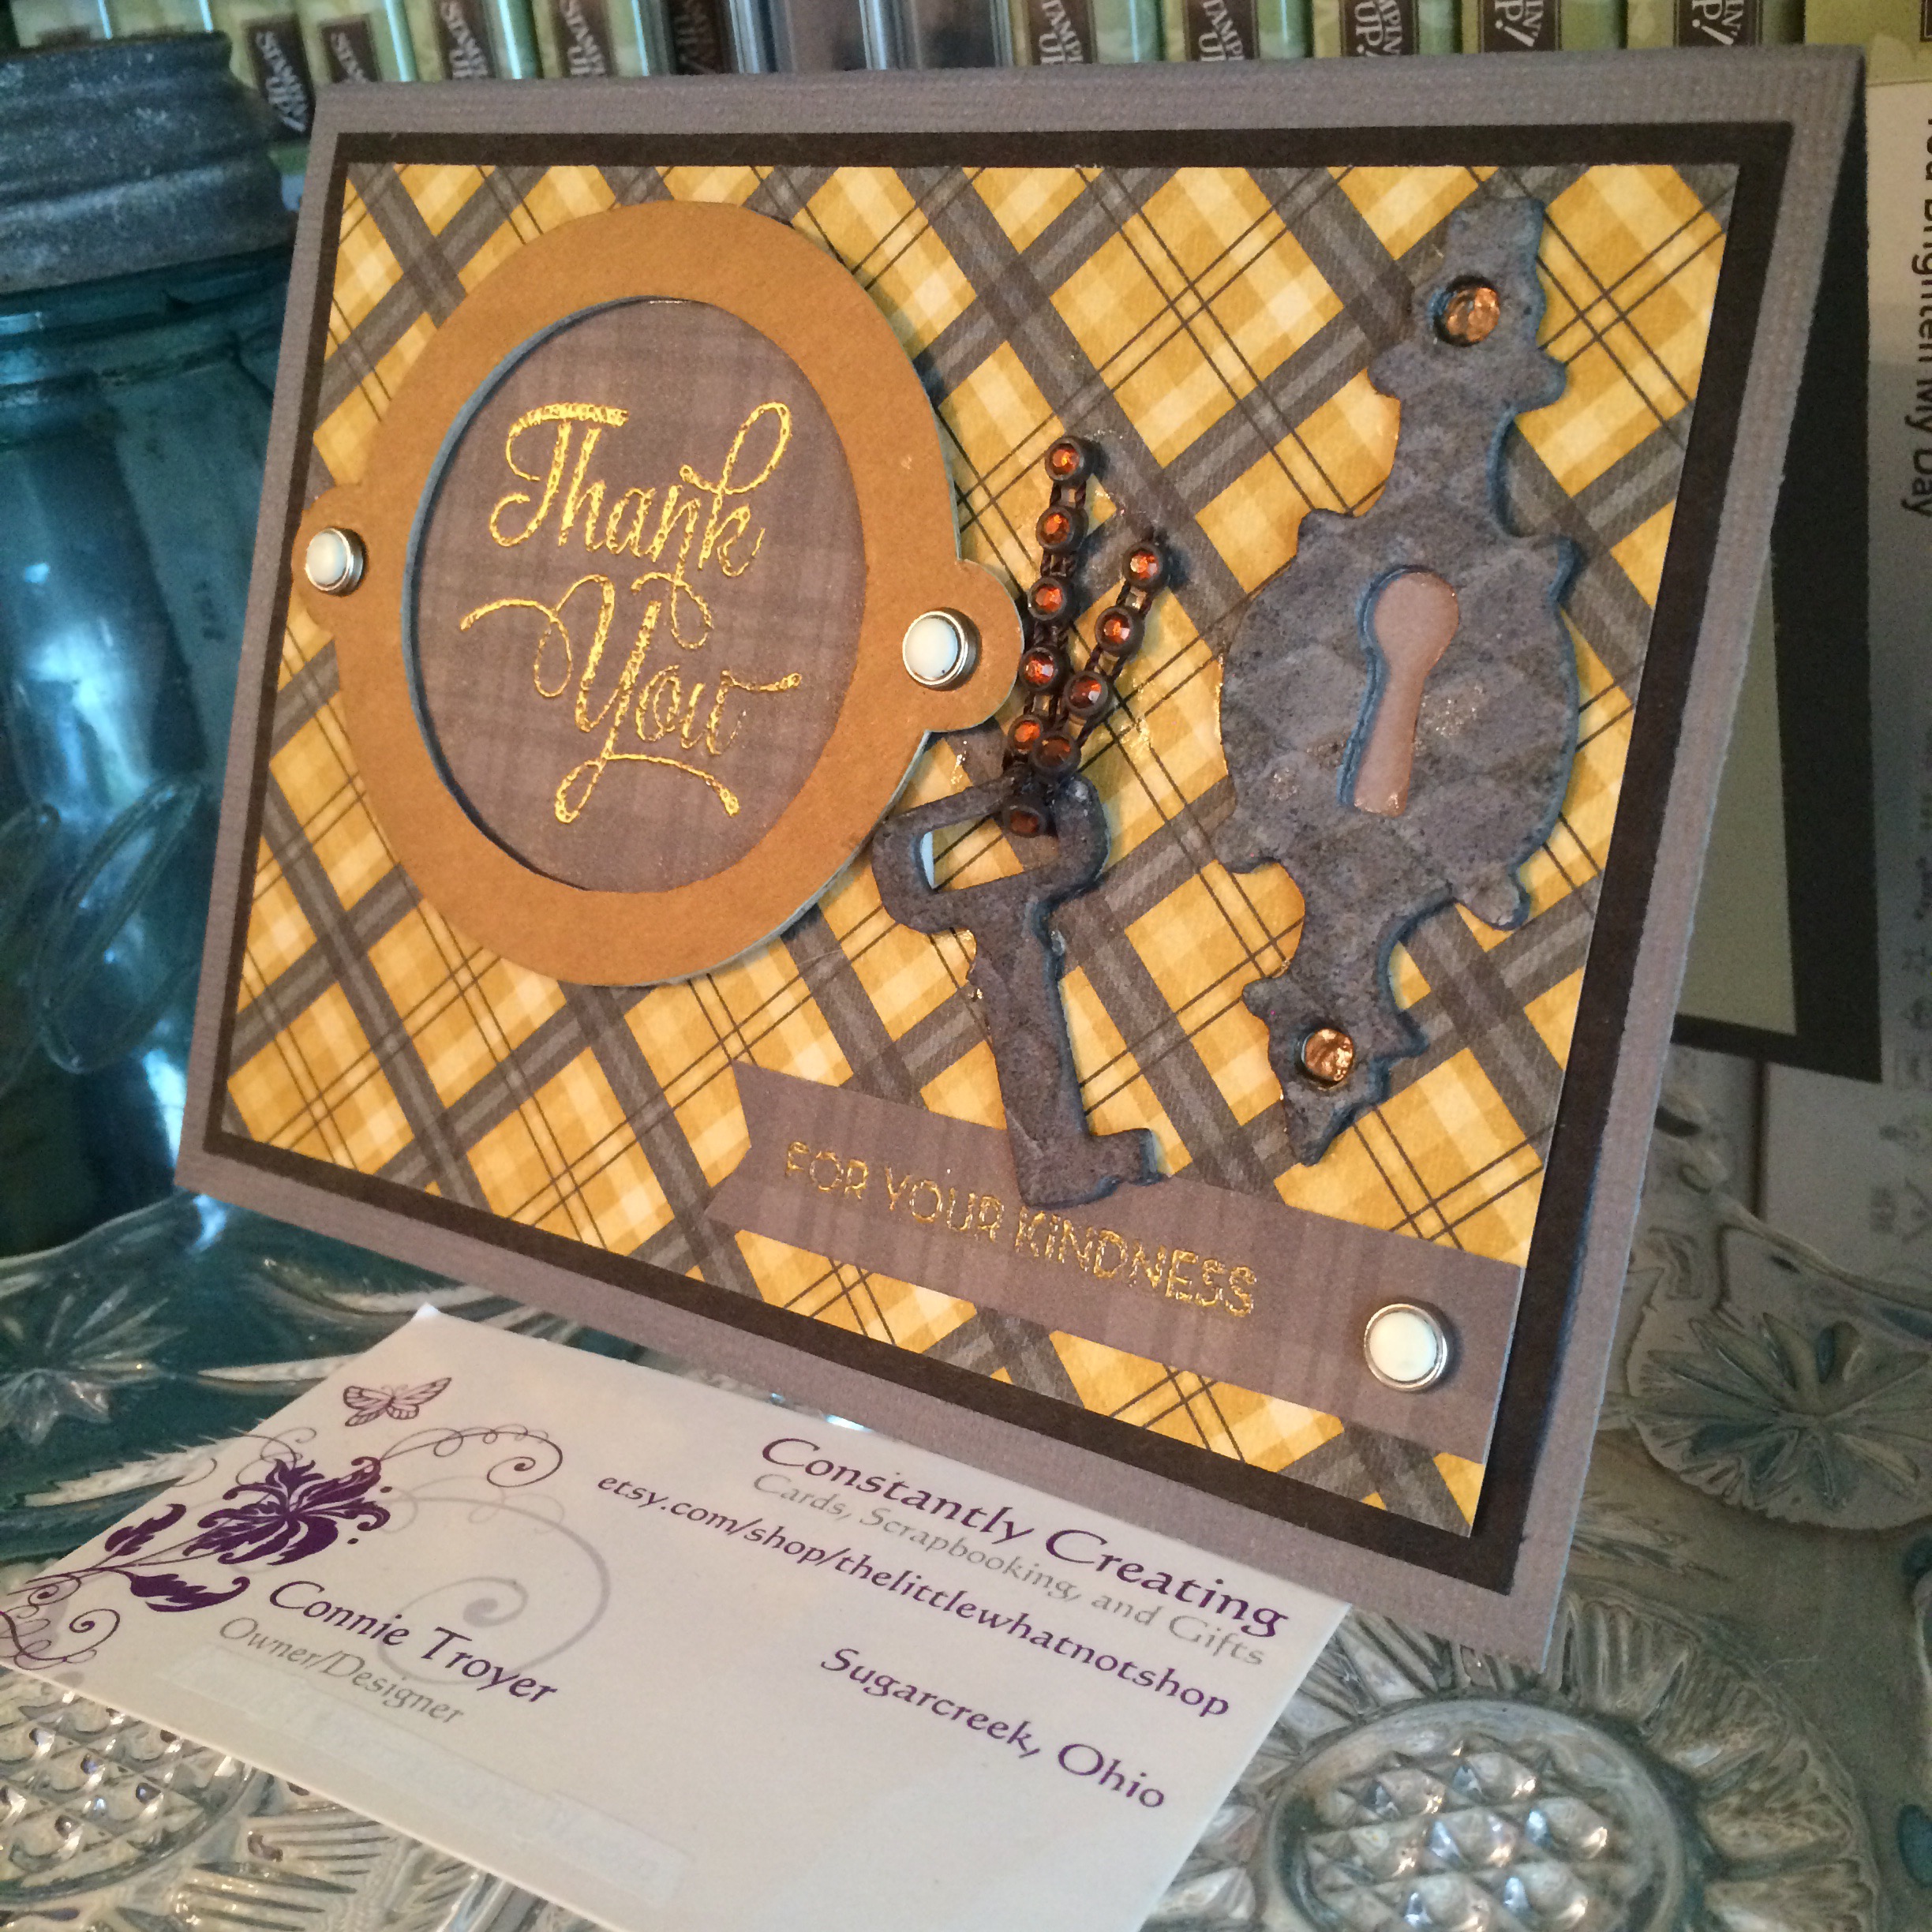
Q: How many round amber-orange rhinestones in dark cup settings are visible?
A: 10